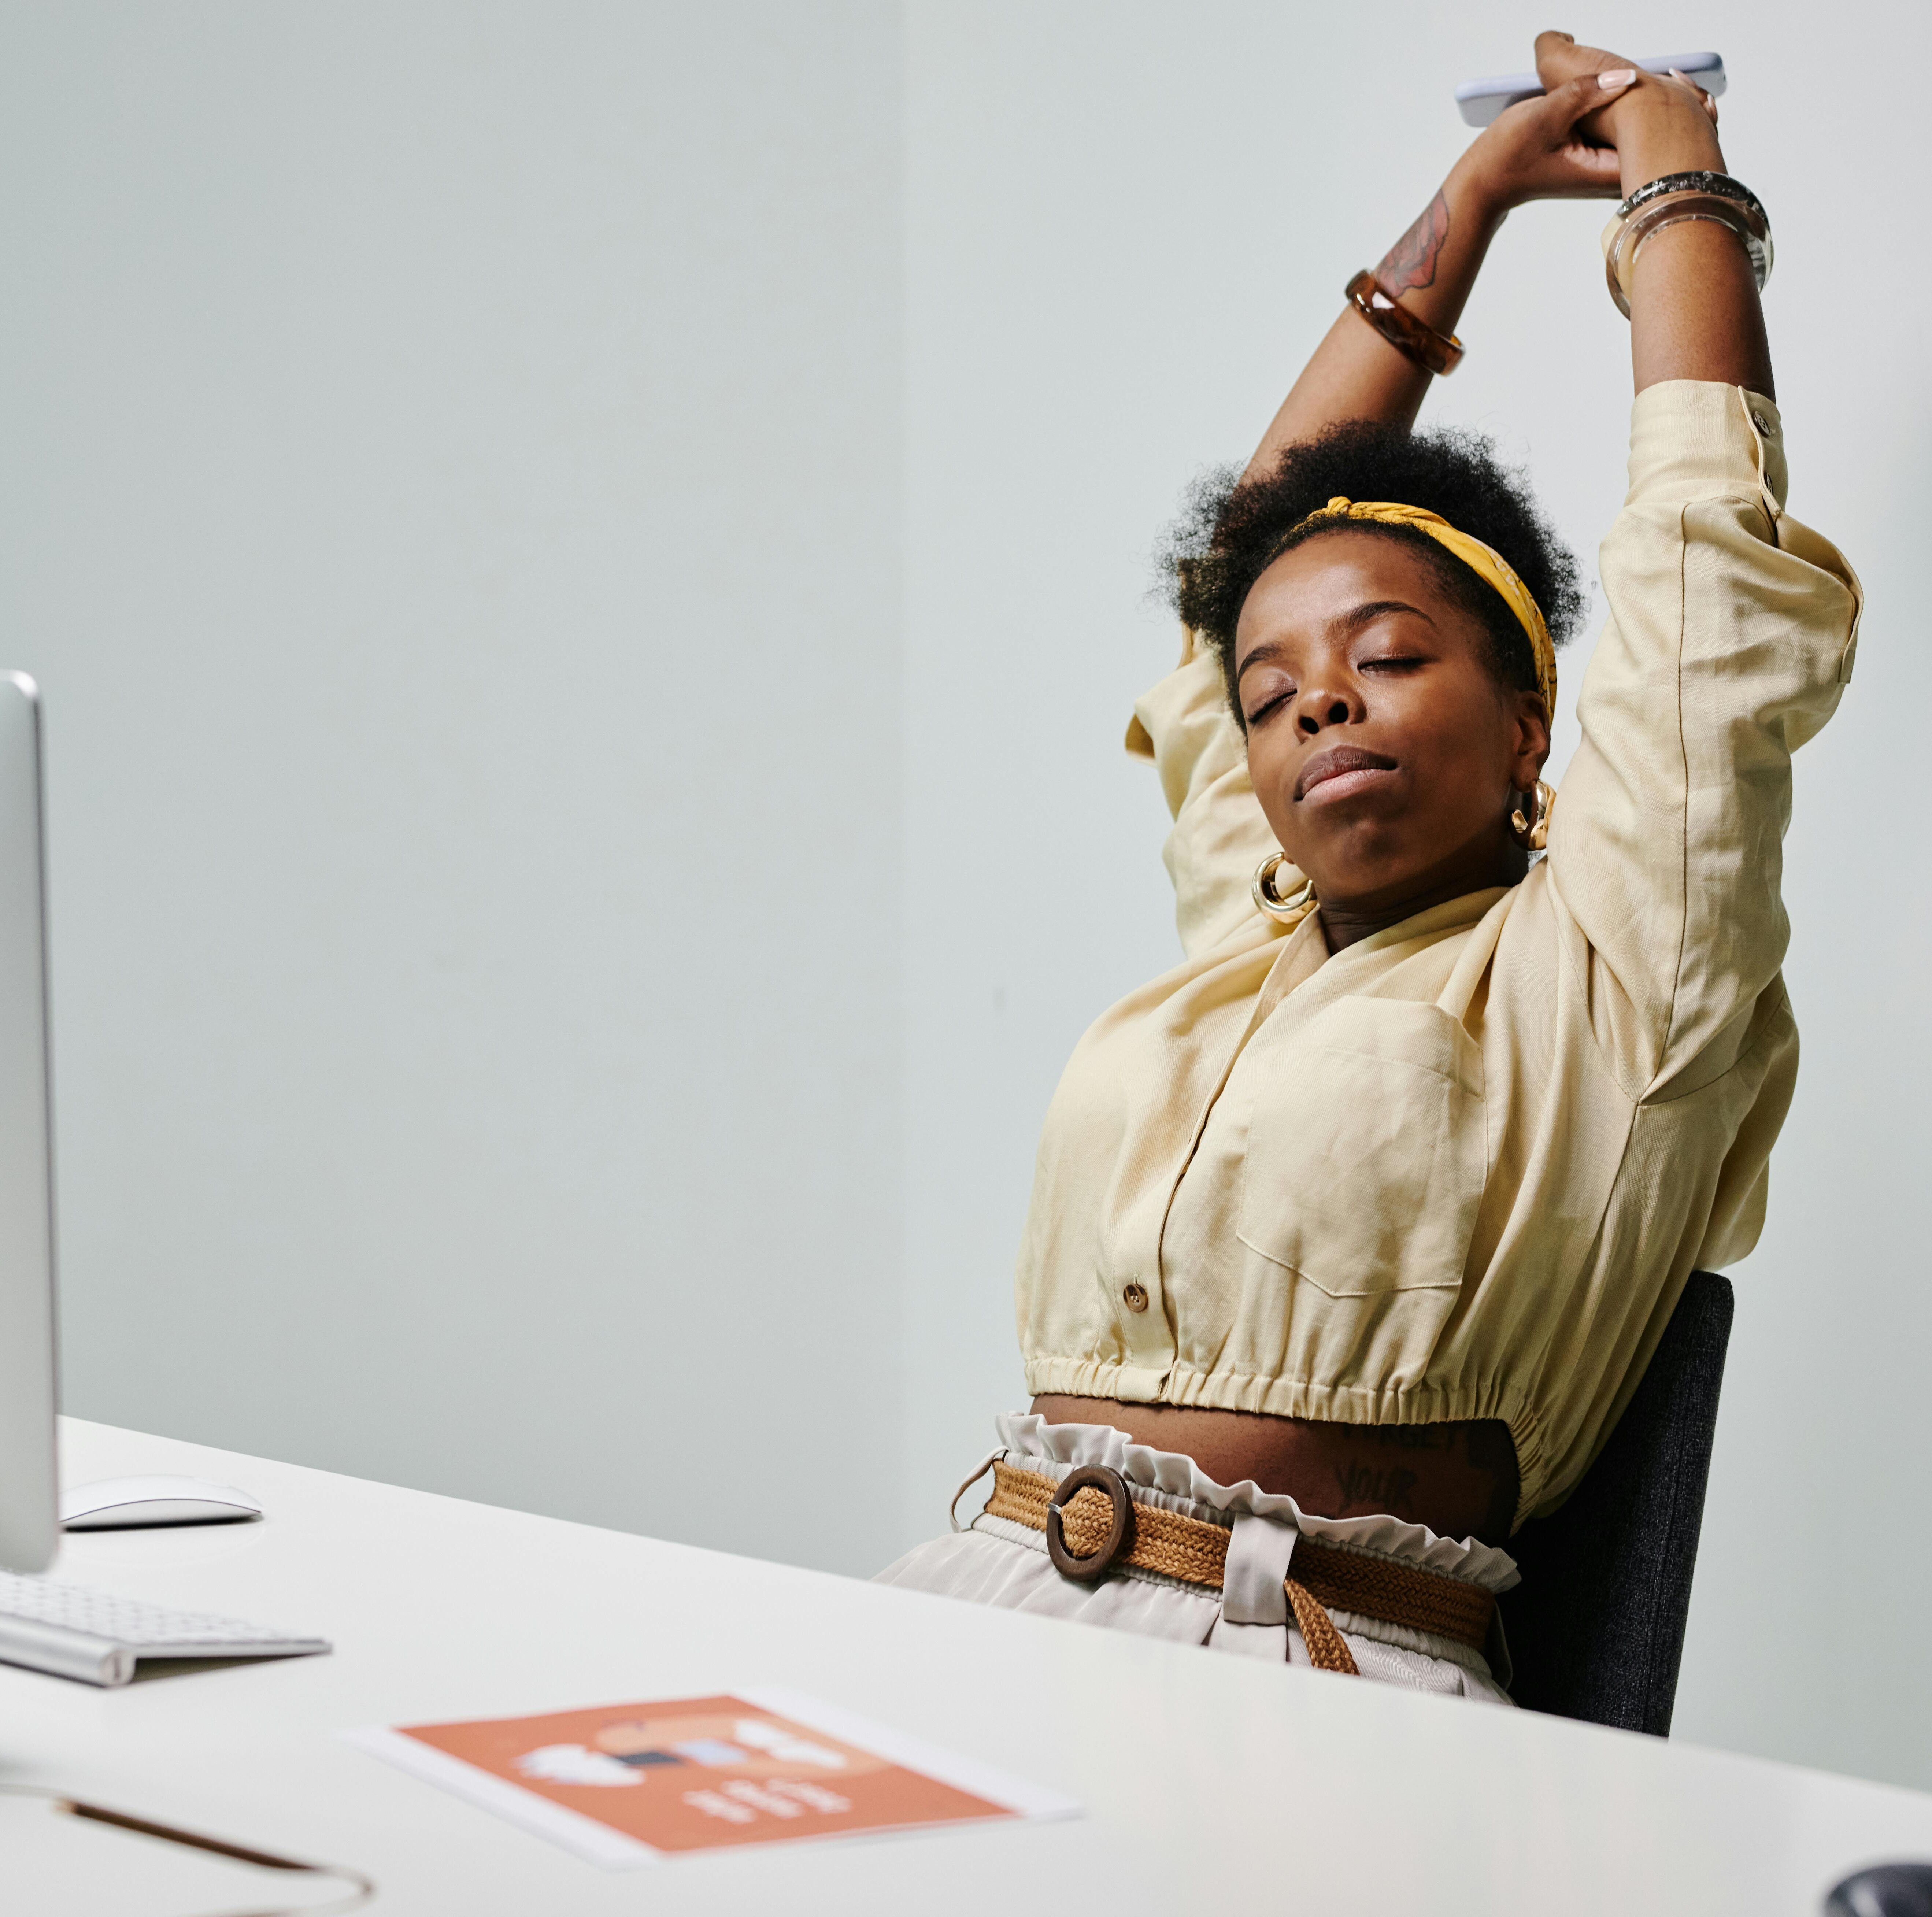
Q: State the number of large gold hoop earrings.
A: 2